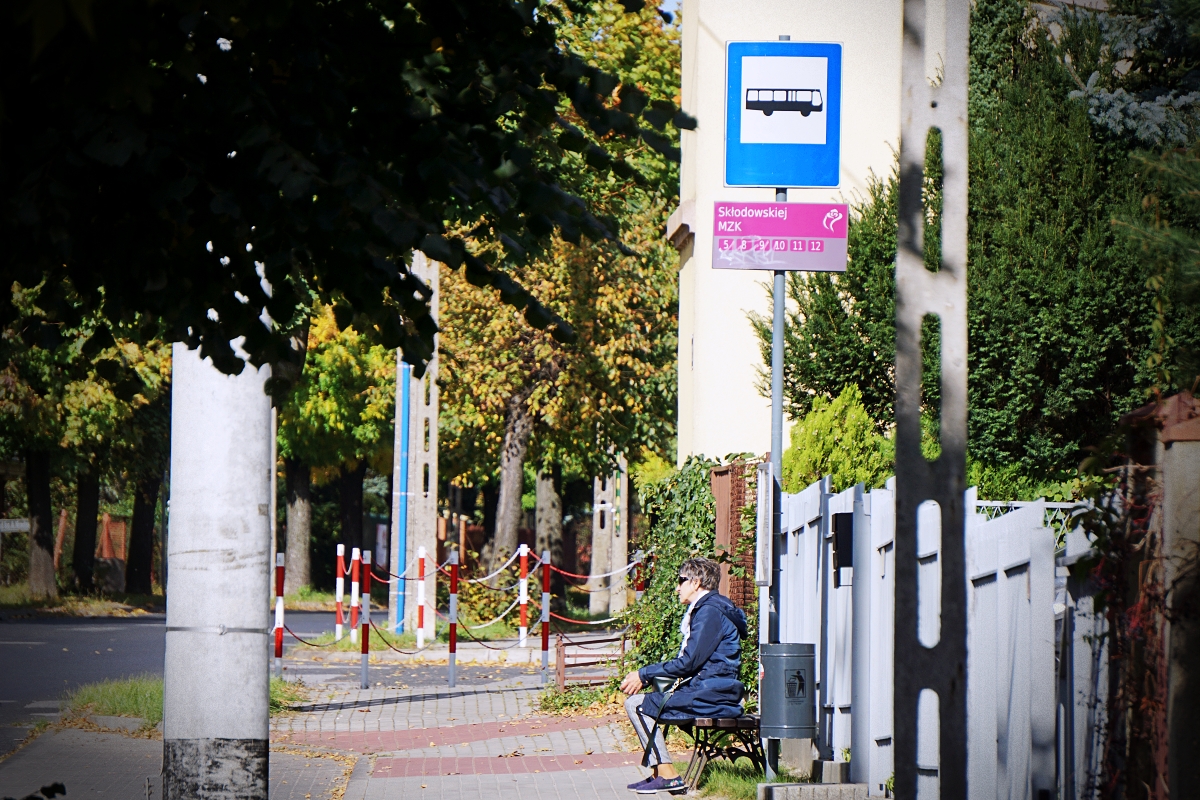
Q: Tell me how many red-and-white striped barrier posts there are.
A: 9